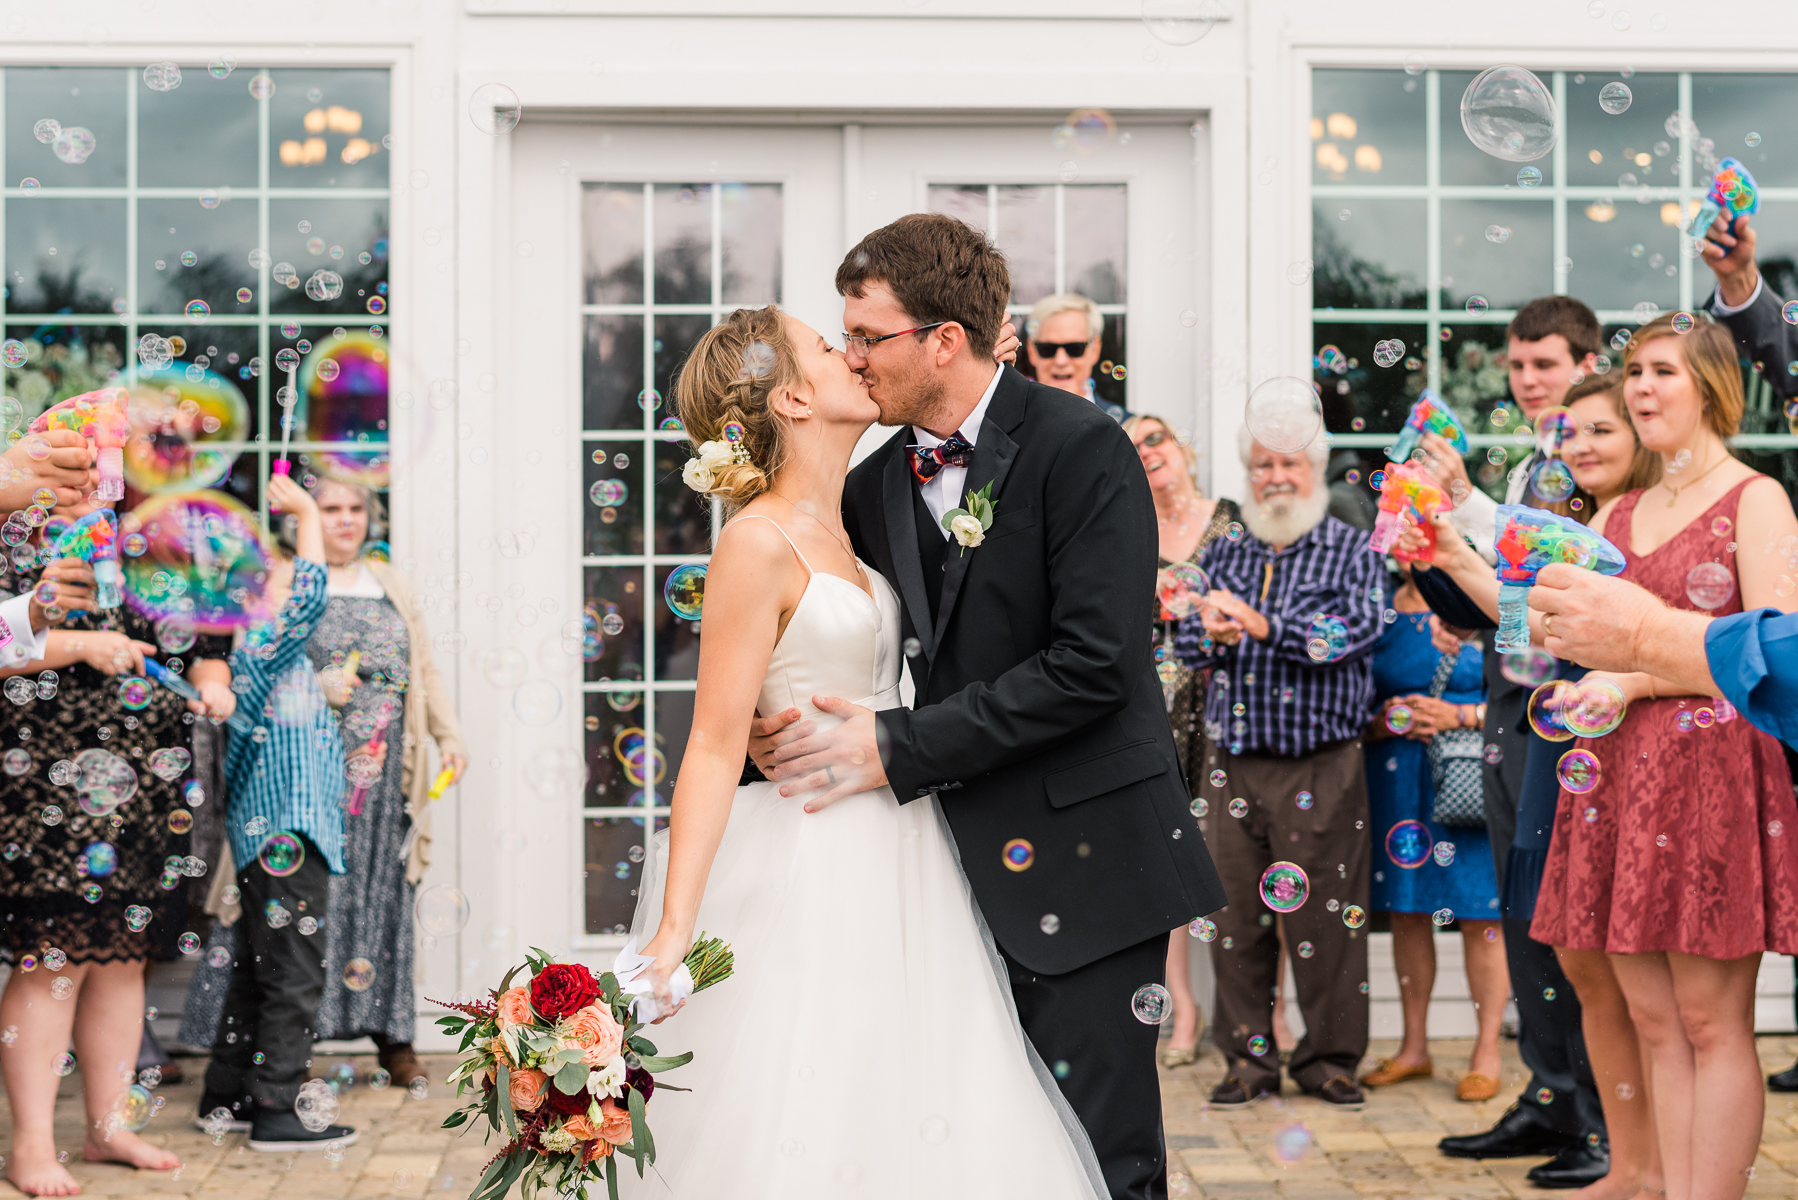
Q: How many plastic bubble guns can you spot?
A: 6